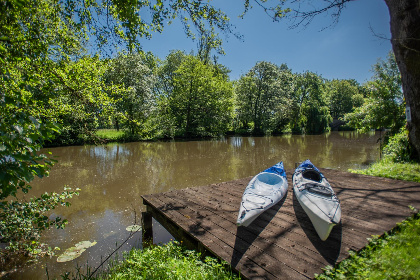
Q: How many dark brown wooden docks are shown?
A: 1